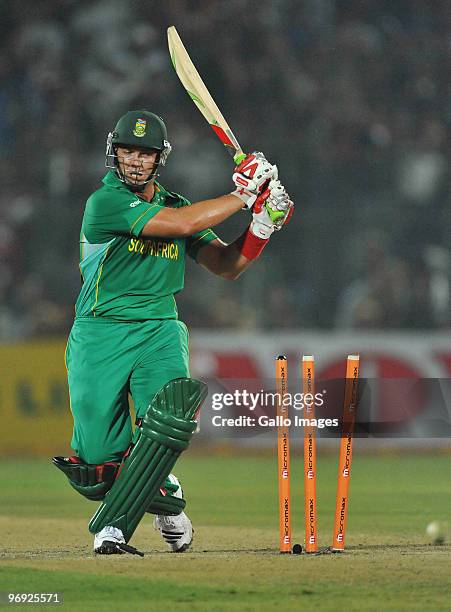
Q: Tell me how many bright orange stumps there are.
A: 3